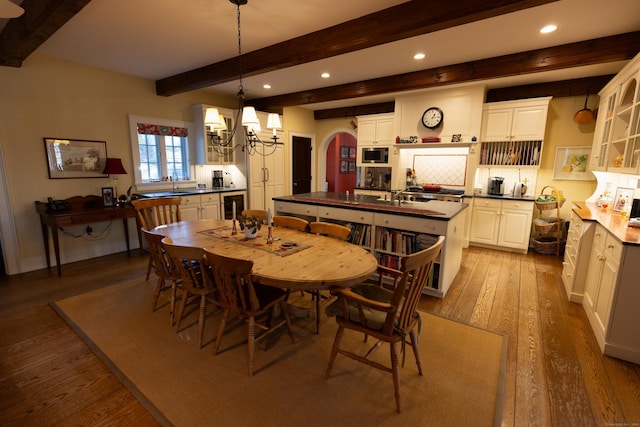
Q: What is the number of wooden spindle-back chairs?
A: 8